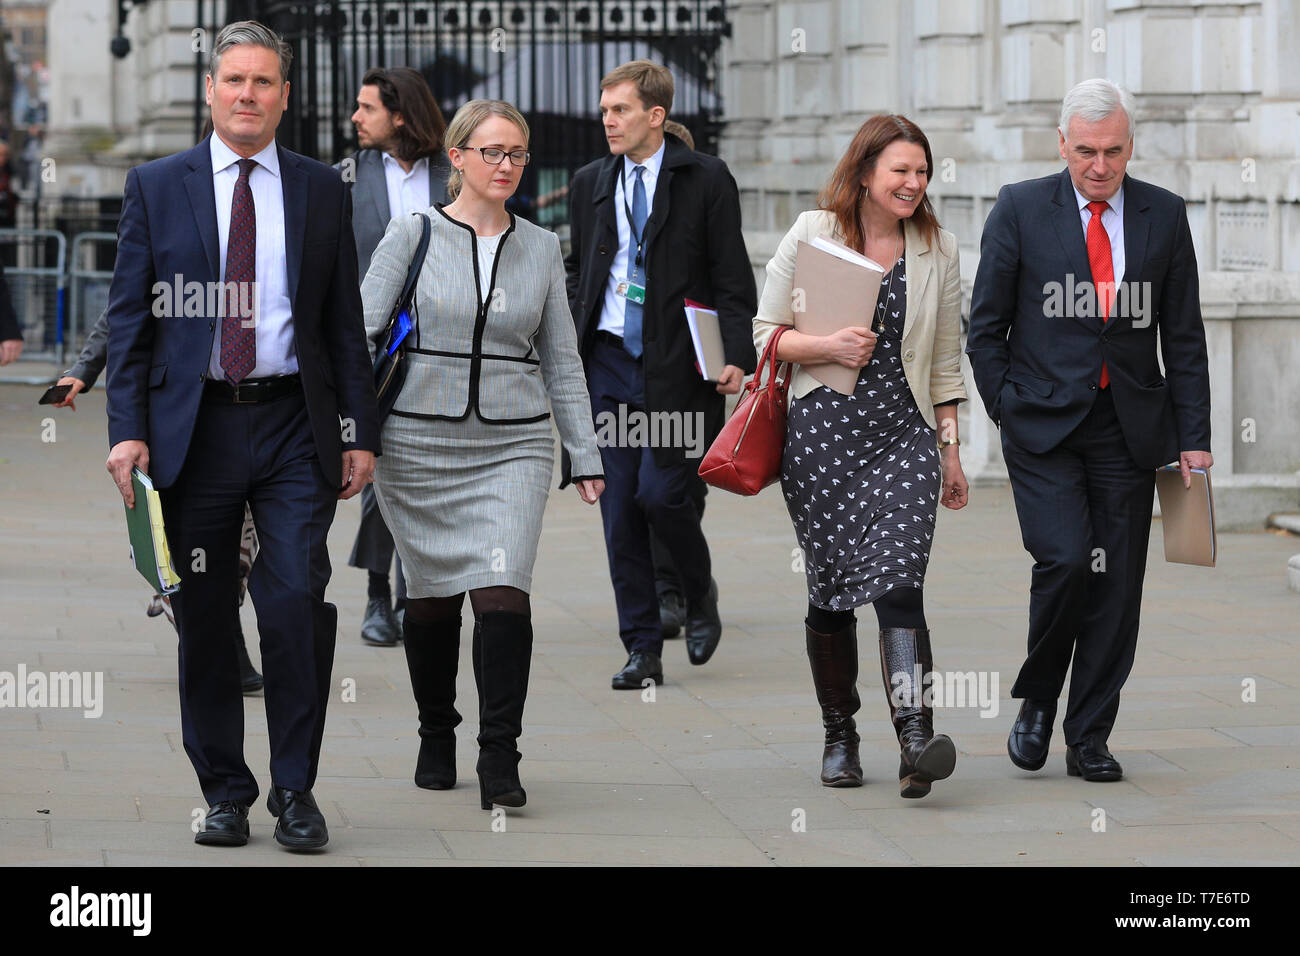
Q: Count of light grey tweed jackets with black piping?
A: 1